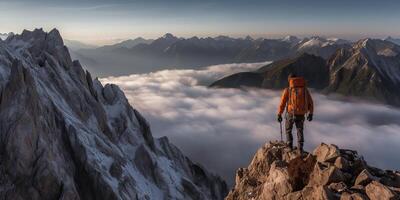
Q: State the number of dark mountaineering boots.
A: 2